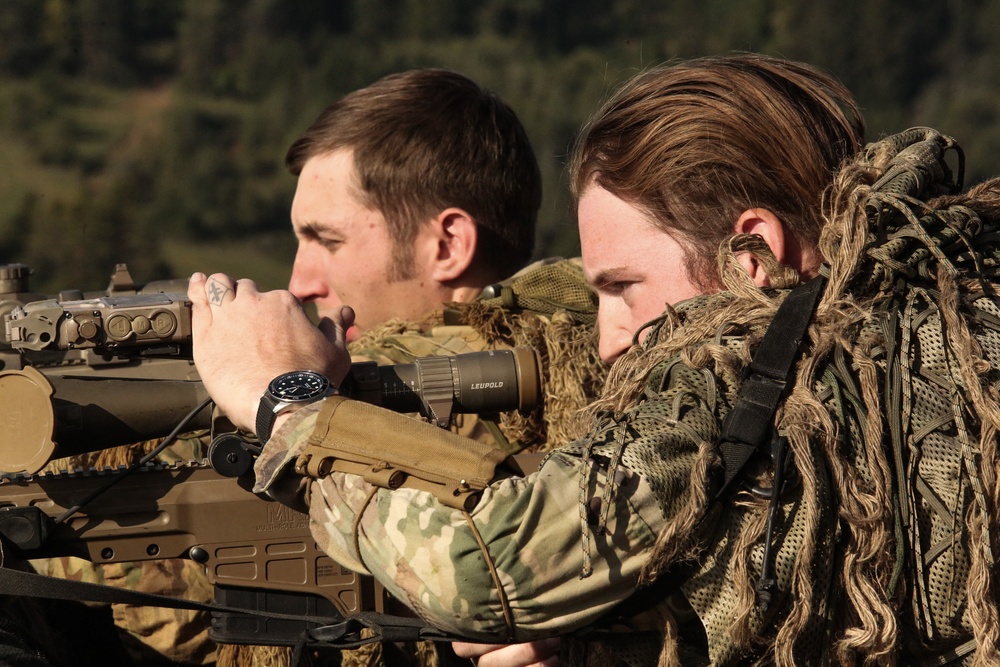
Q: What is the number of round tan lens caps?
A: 1